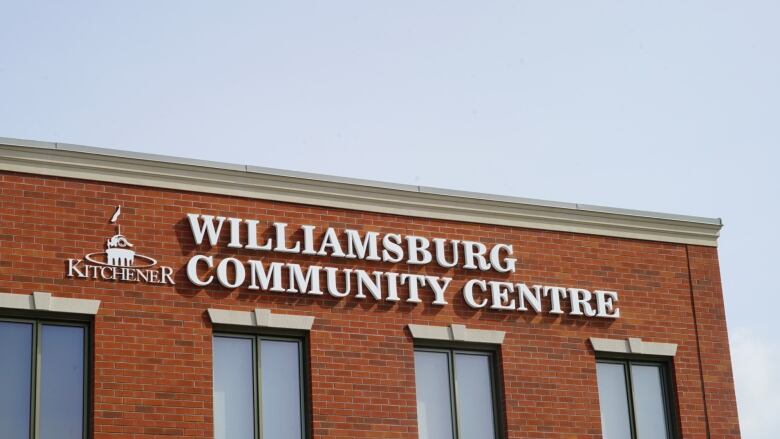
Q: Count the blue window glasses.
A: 8